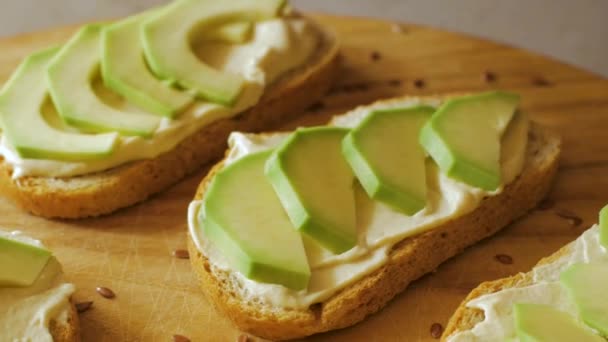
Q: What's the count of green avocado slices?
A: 12